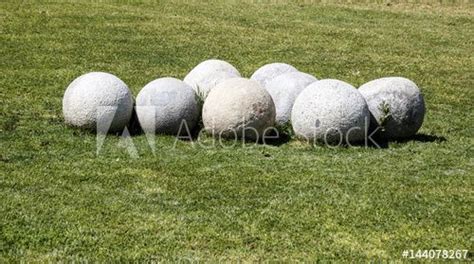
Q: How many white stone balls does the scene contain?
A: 8